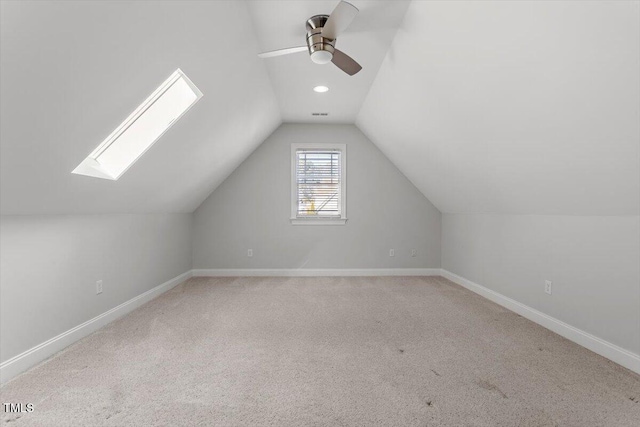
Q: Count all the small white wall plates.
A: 5